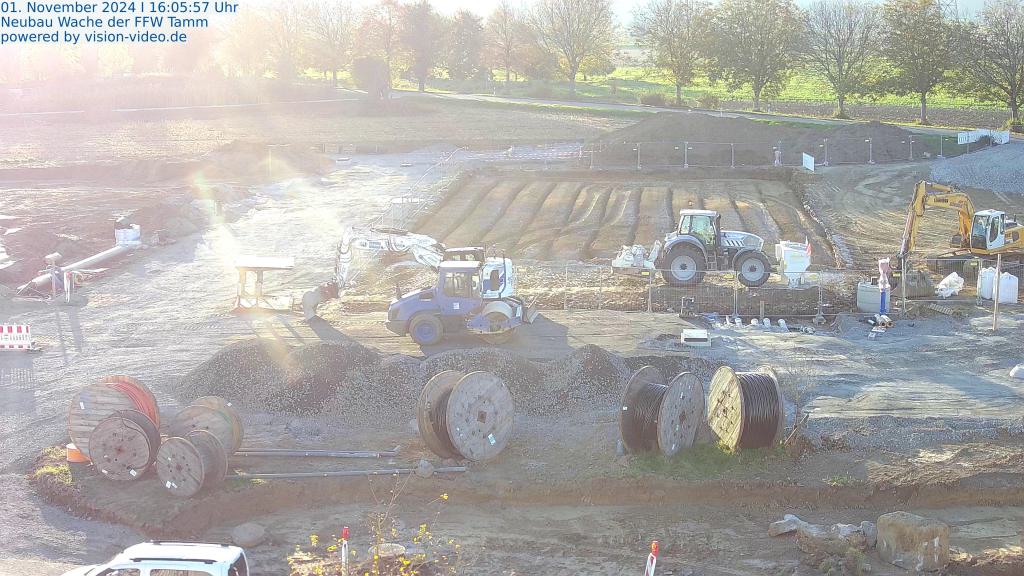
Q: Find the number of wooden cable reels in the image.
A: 7